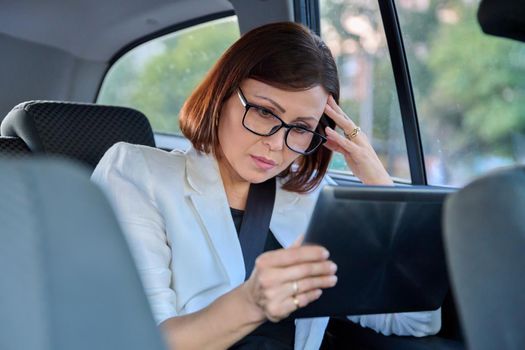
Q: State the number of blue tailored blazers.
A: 0